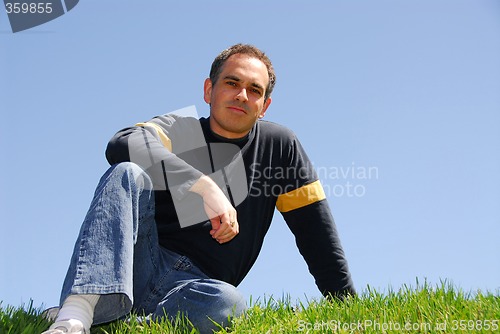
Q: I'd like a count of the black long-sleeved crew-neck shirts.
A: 1